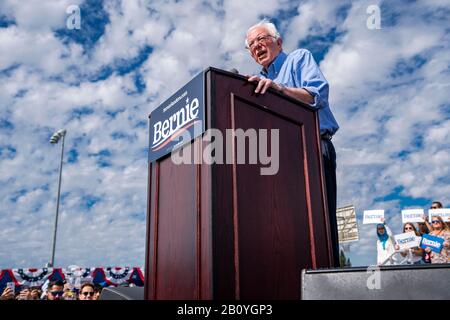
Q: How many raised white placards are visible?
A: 4